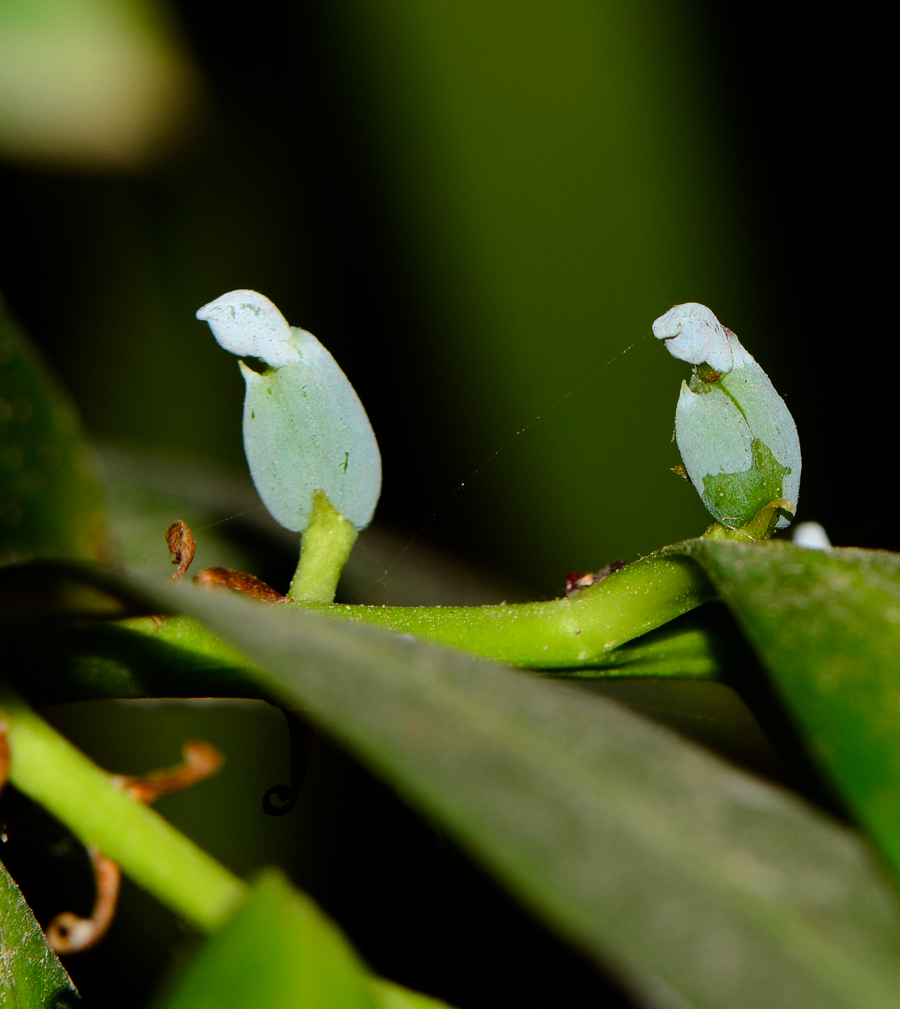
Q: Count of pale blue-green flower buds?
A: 2